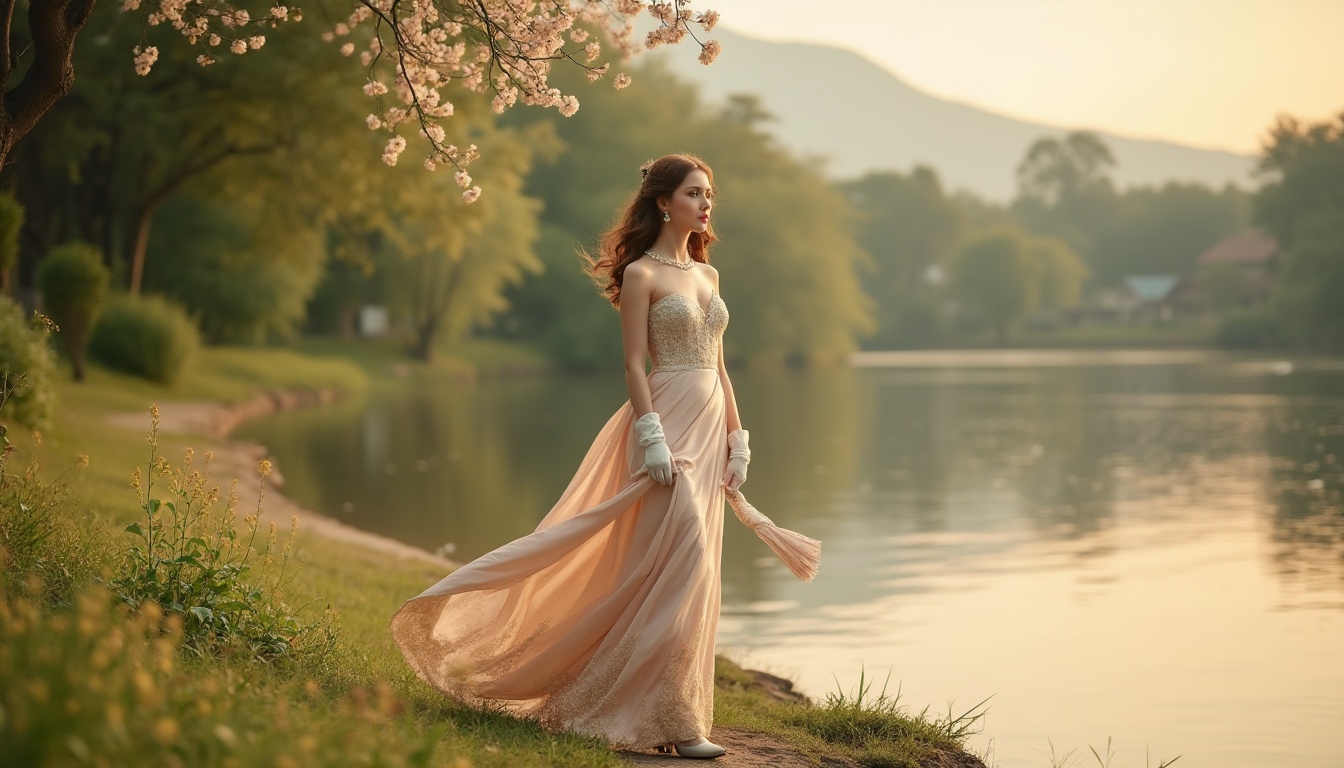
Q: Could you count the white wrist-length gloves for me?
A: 2